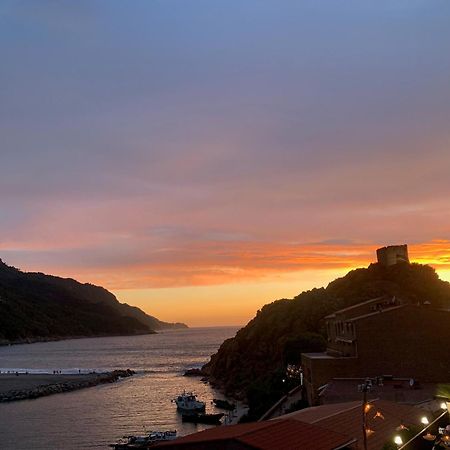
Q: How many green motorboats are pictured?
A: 0